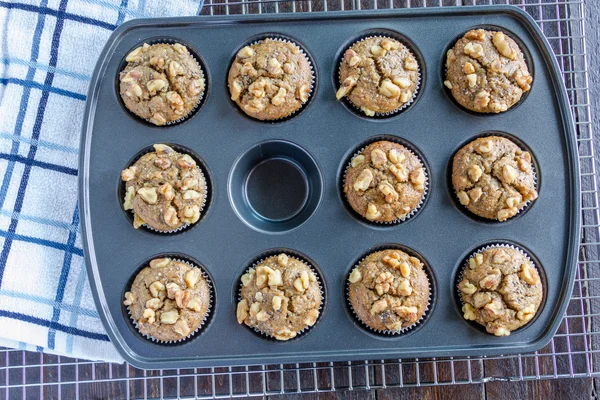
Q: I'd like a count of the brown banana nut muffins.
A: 11